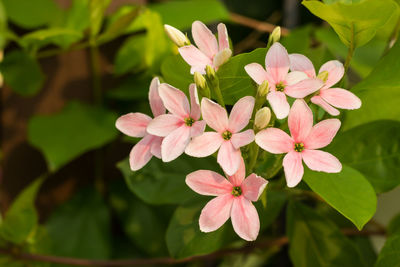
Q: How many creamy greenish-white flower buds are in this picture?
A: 7